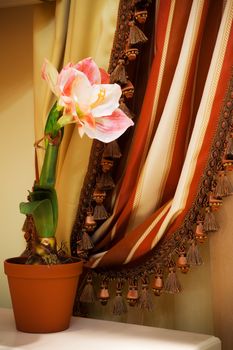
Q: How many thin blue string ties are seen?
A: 0